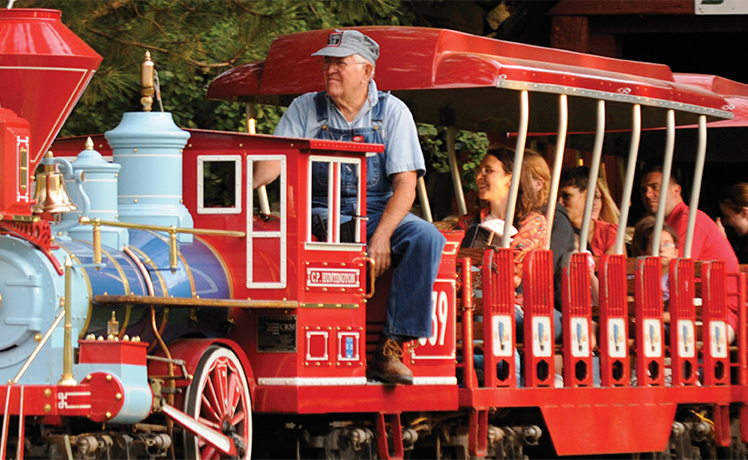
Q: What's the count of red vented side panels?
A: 7